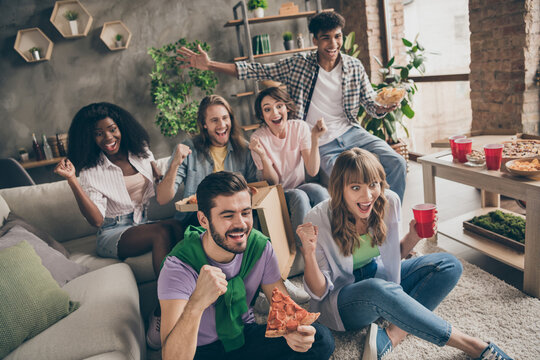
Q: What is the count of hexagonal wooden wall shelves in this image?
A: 3